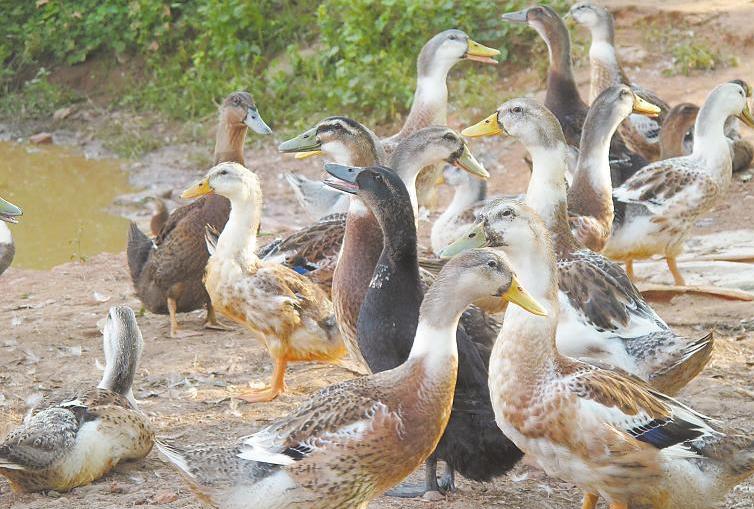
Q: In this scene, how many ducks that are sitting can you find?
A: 1